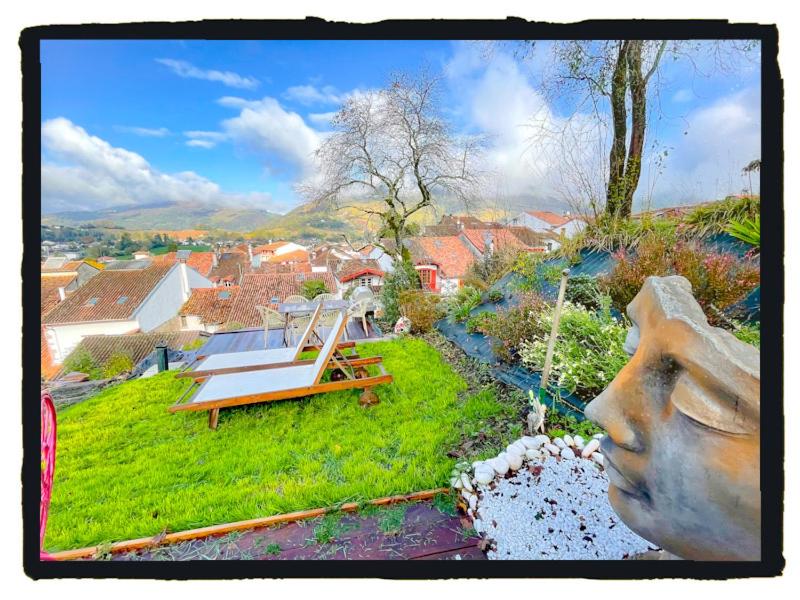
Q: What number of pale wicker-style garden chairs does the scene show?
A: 4